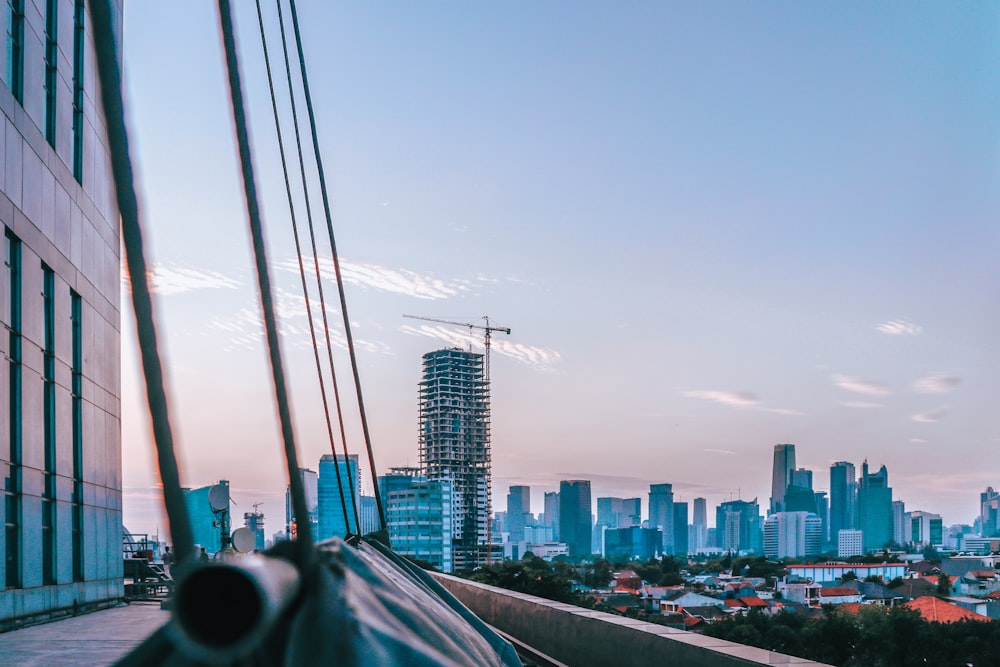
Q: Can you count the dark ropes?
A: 5